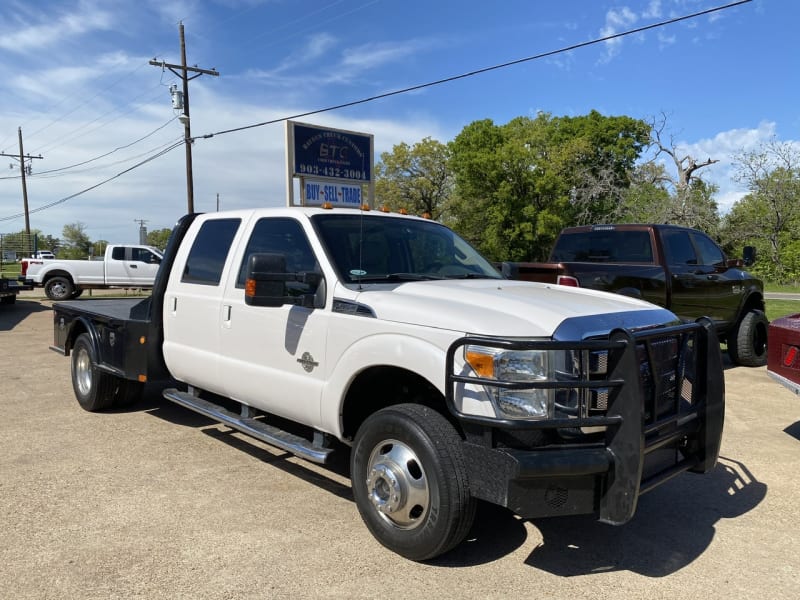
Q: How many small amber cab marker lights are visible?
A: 5